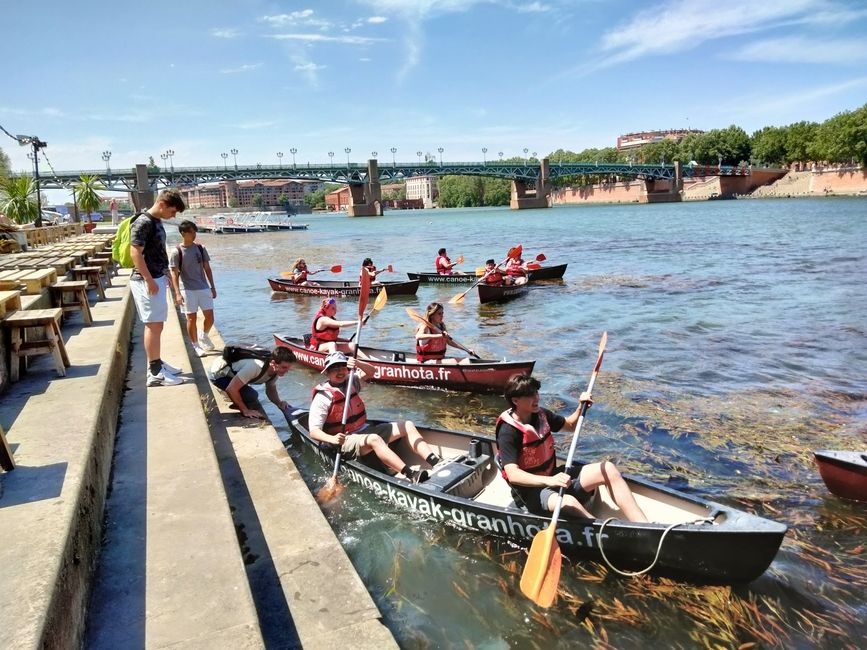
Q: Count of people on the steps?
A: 3